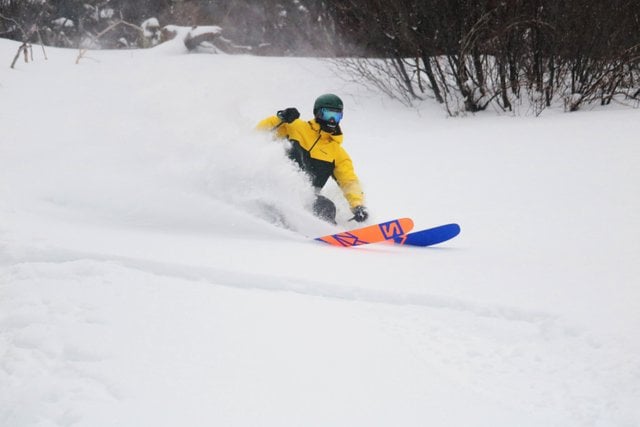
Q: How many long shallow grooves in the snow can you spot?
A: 1